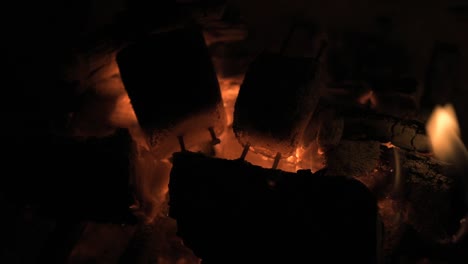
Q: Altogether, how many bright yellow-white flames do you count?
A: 1